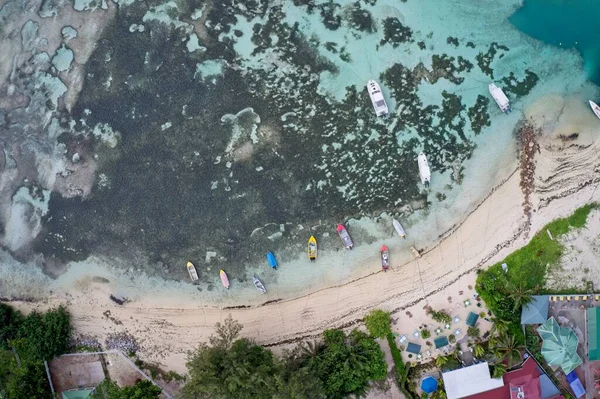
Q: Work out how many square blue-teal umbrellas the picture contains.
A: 3